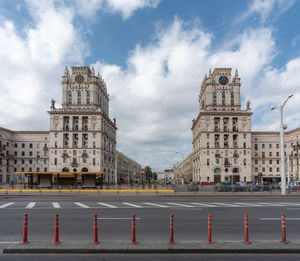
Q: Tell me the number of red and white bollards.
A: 8